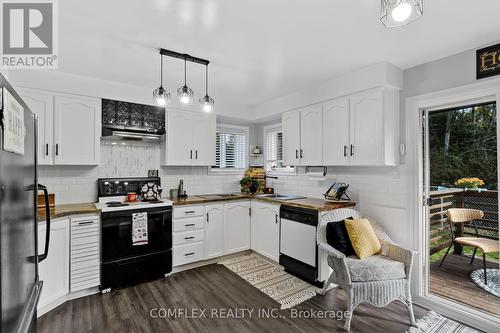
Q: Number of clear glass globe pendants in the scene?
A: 3